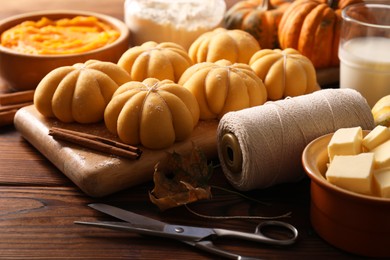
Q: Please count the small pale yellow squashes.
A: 6